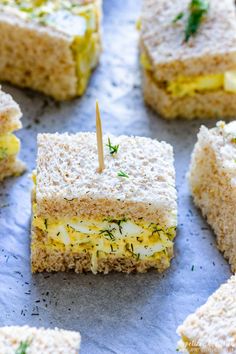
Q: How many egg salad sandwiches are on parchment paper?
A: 7